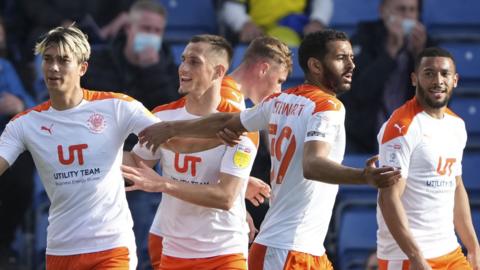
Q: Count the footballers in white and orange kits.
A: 5